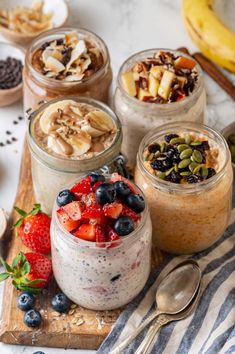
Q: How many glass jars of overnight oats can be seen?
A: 5